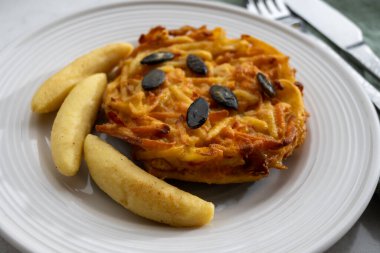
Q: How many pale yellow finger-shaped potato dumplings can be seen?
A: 3